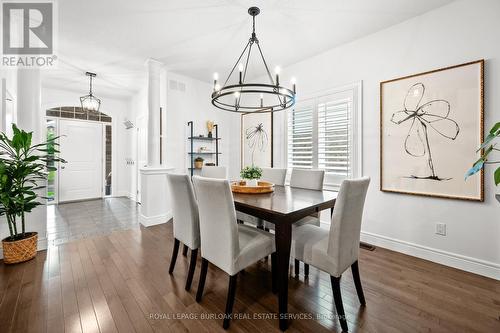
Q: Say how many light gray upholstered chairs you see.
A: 6